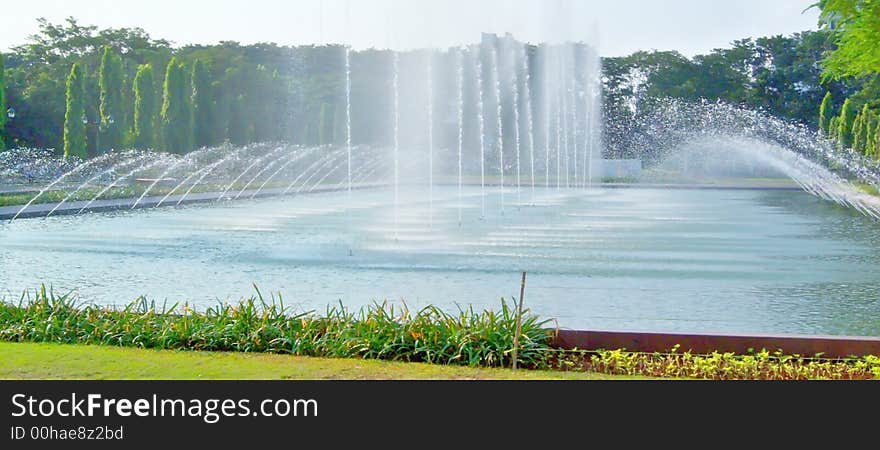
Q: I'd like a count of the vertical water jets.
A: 14